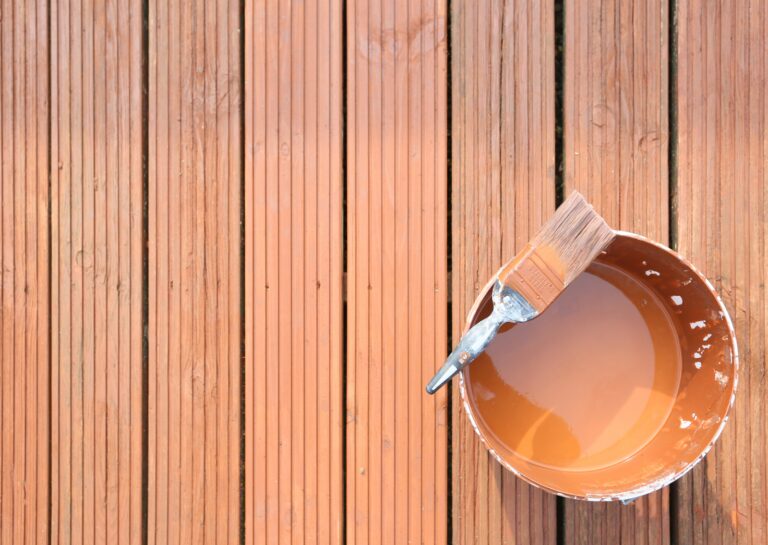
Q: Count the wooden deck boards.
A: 8